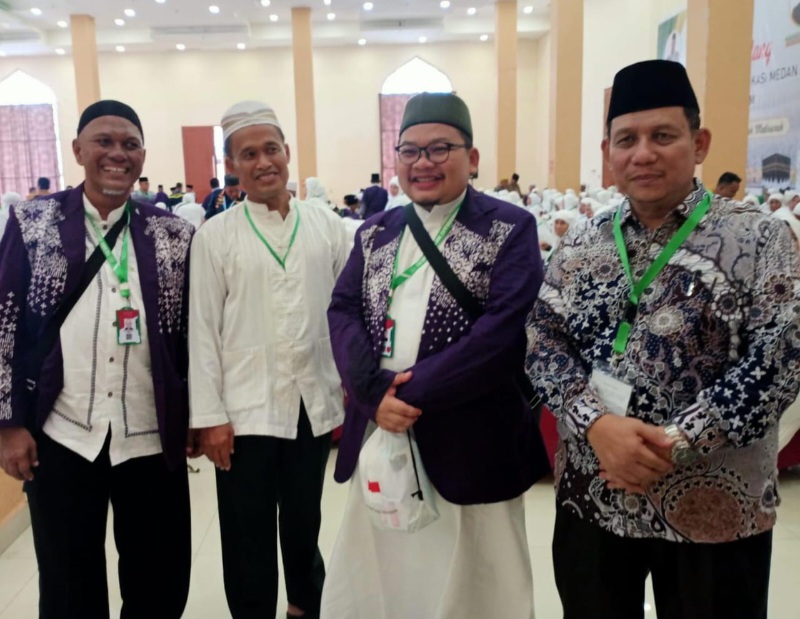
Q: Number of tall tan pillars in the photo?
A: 5